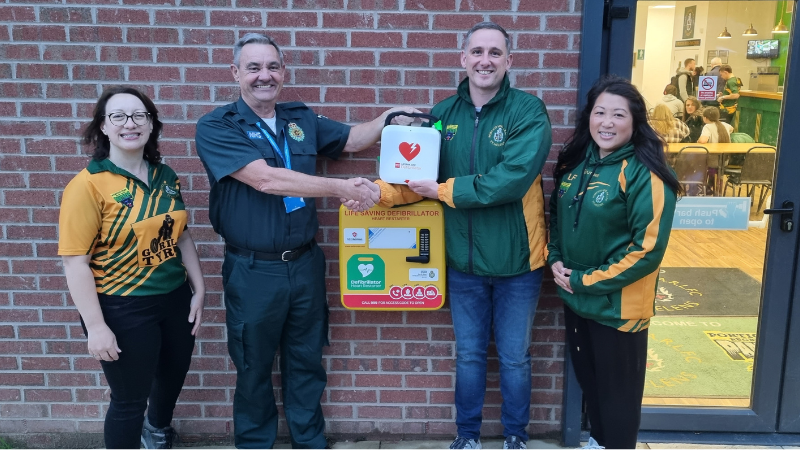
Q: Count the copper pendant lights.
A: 3